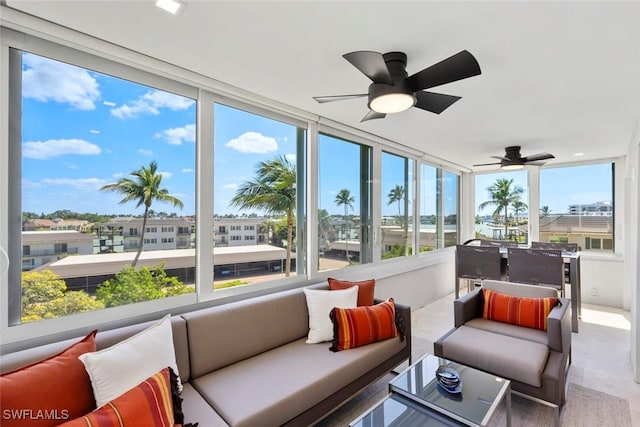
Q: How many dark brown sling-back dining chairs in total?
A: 4